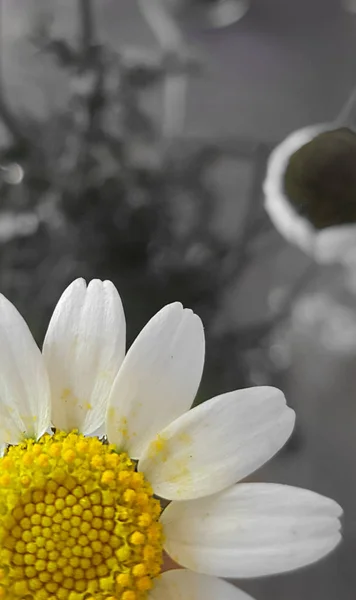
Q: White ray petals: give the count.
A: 6